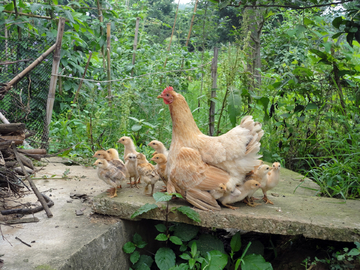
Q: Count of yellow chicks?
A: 12